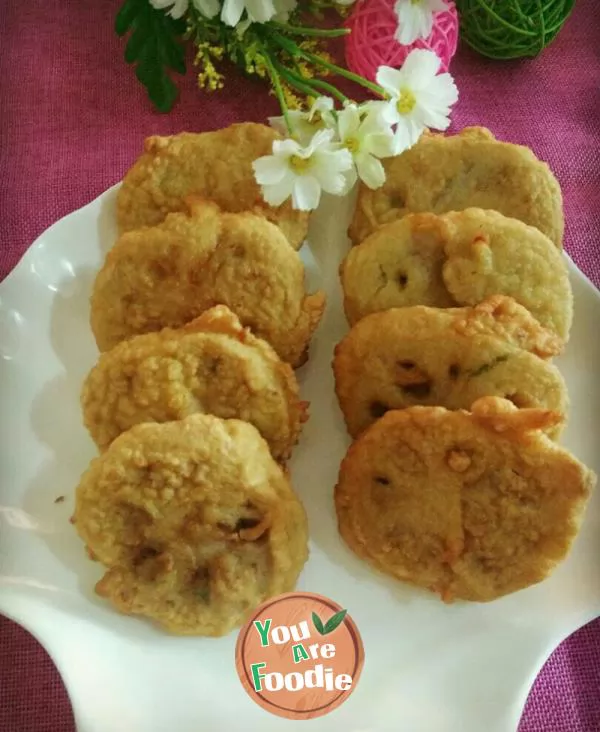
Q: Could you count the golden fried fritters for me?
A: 8